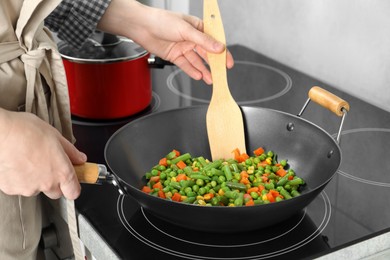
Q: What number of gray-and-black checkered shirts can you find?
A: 1